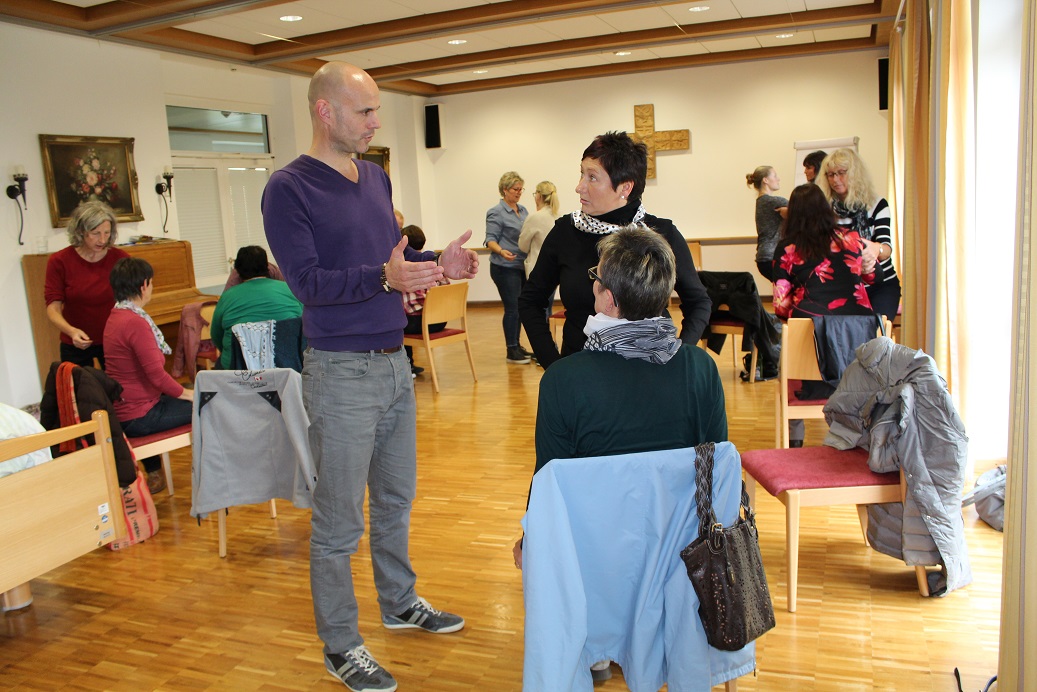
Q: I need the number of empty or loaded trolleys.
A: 0